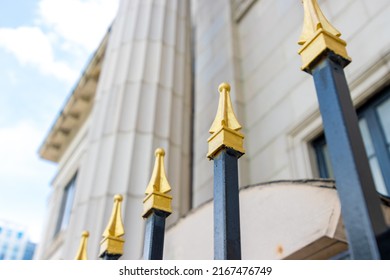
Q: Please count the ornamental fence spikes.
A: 5